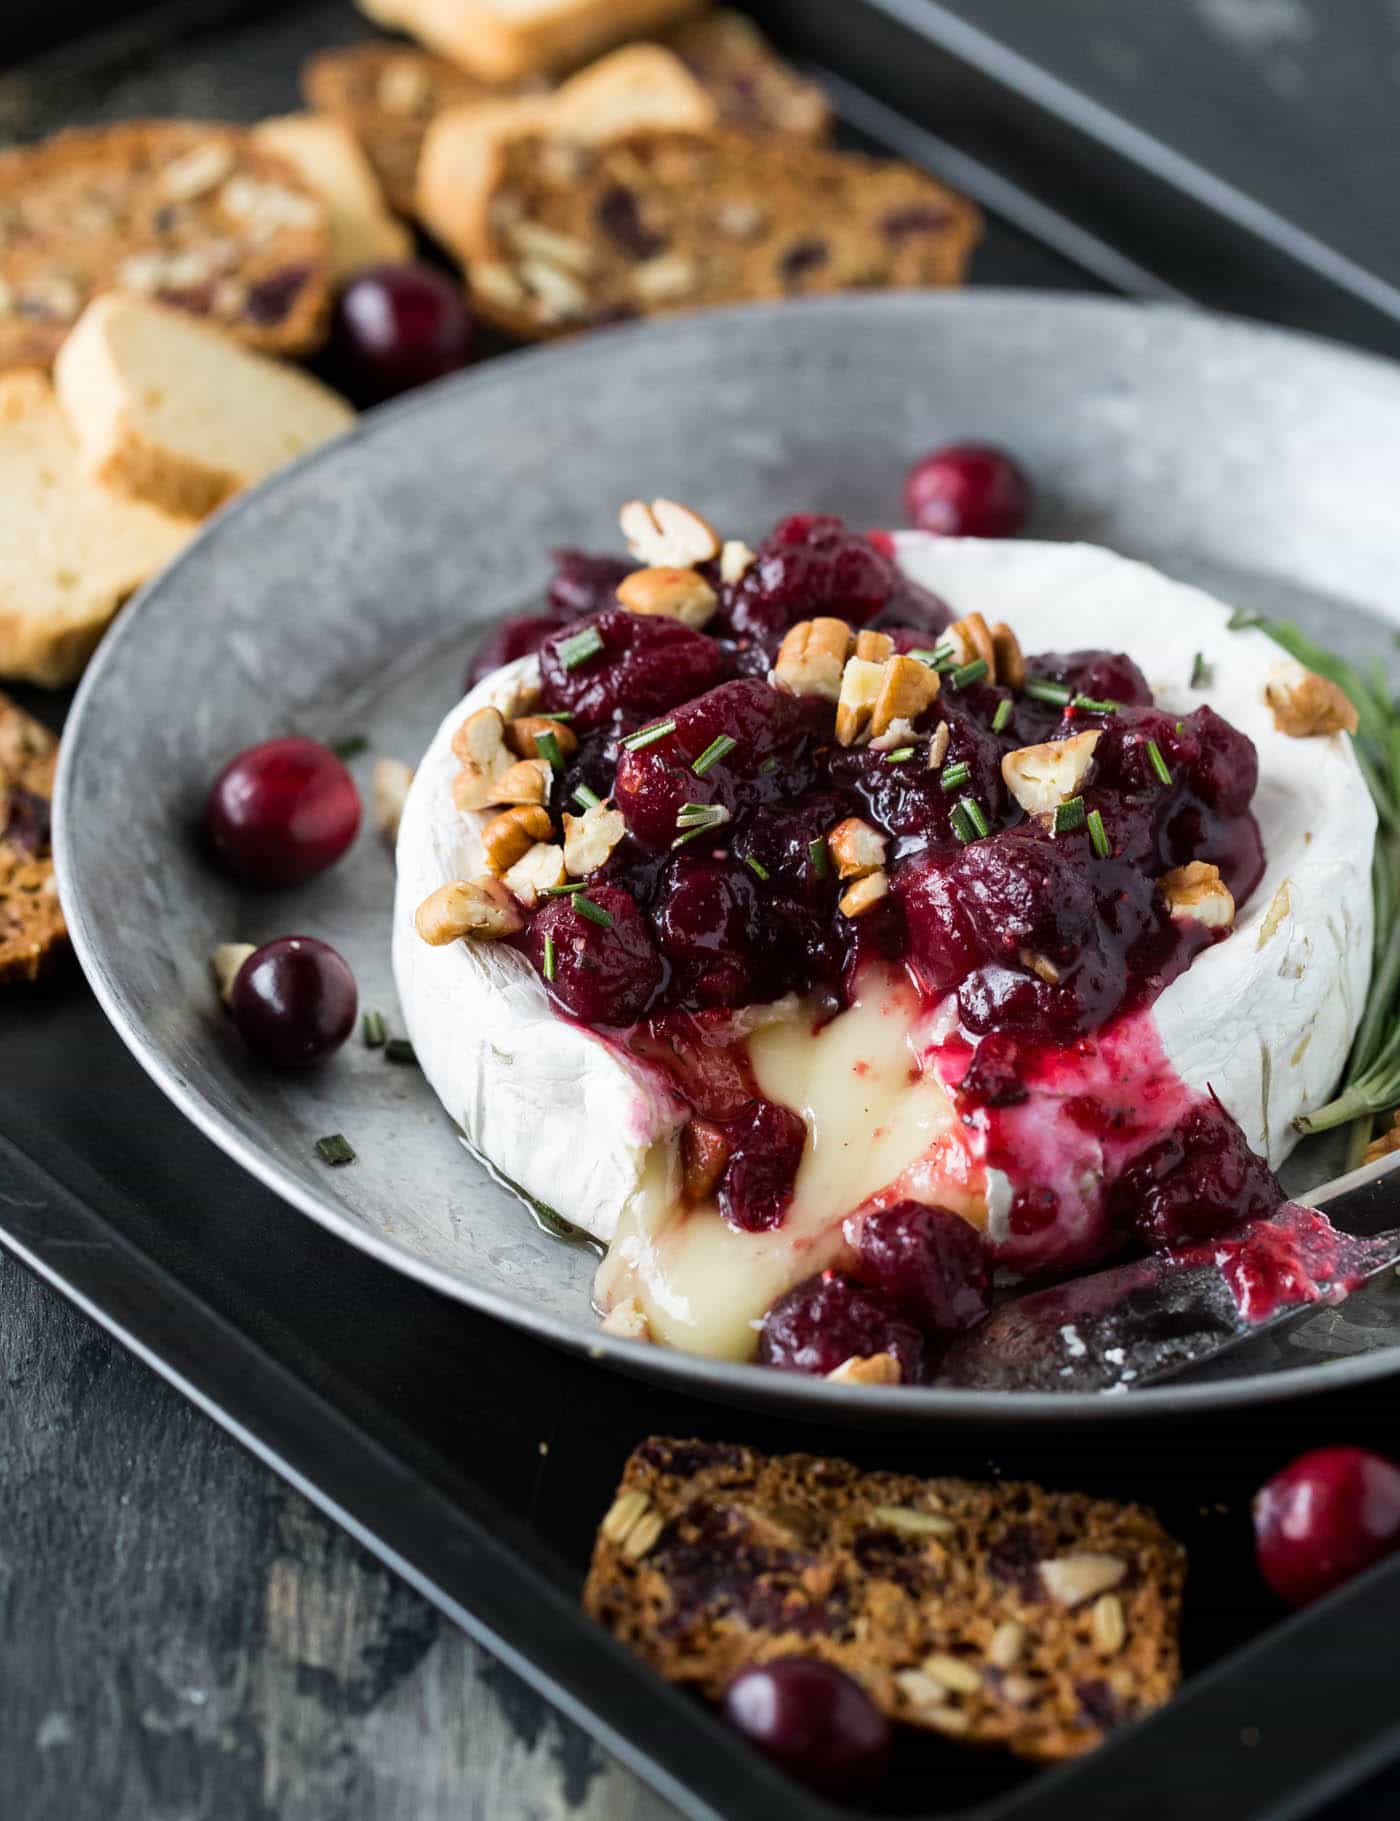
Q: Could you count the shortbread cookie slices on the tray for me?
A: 6